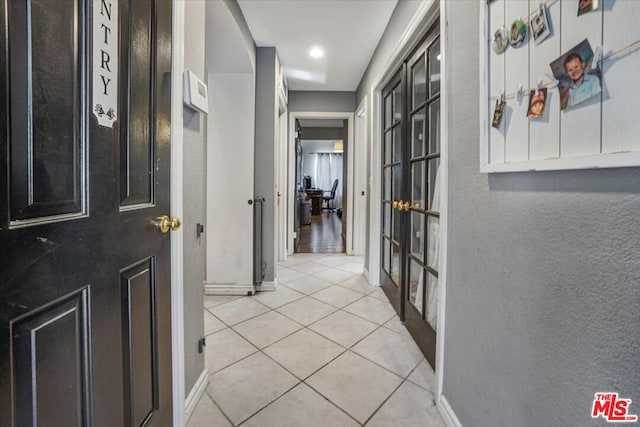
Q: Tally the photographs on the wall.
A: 7